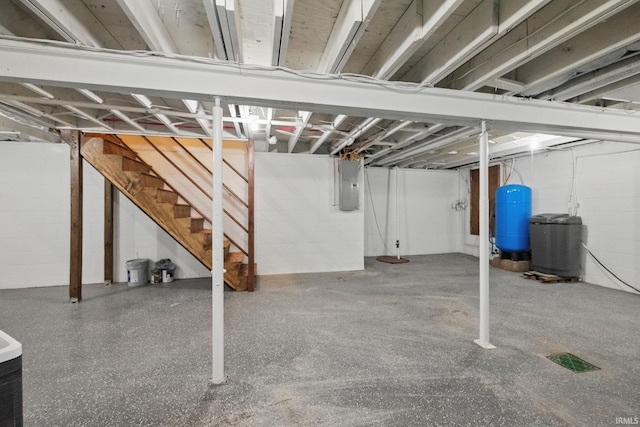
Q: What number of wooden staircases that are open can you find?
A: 1